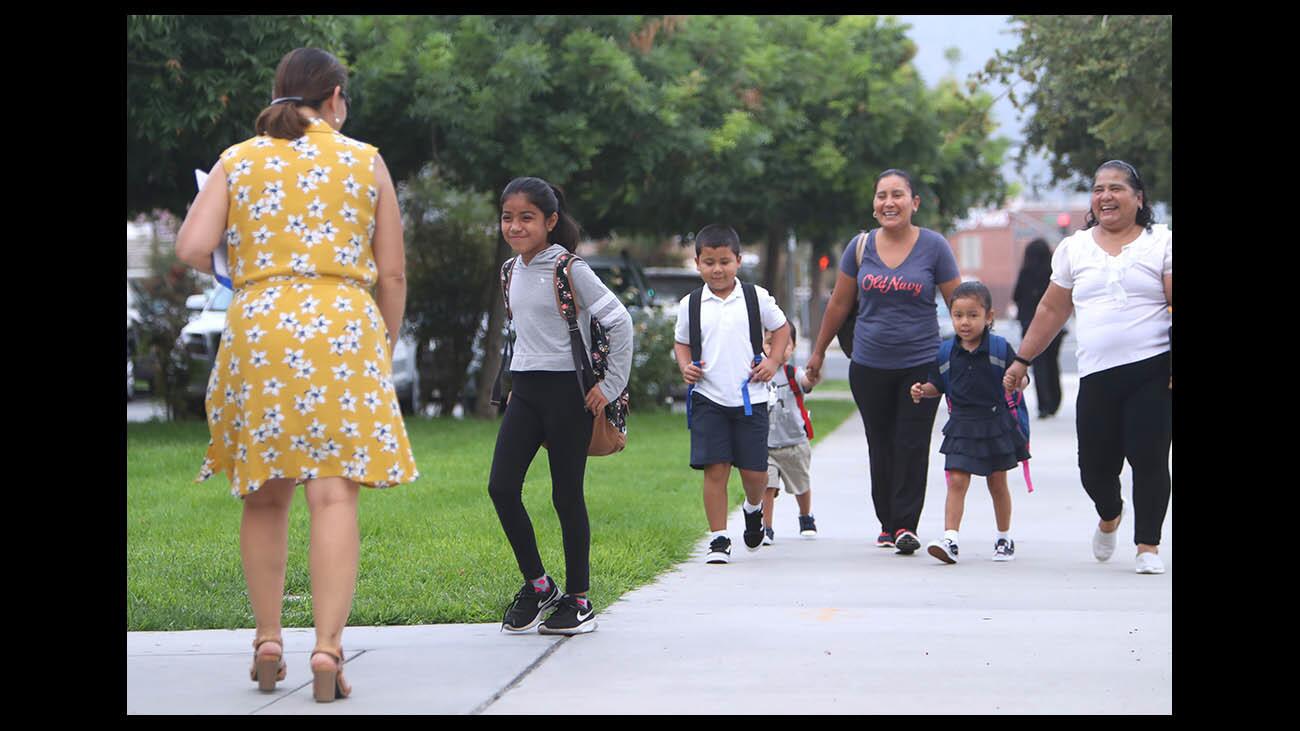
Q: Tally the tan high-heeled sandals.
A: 2